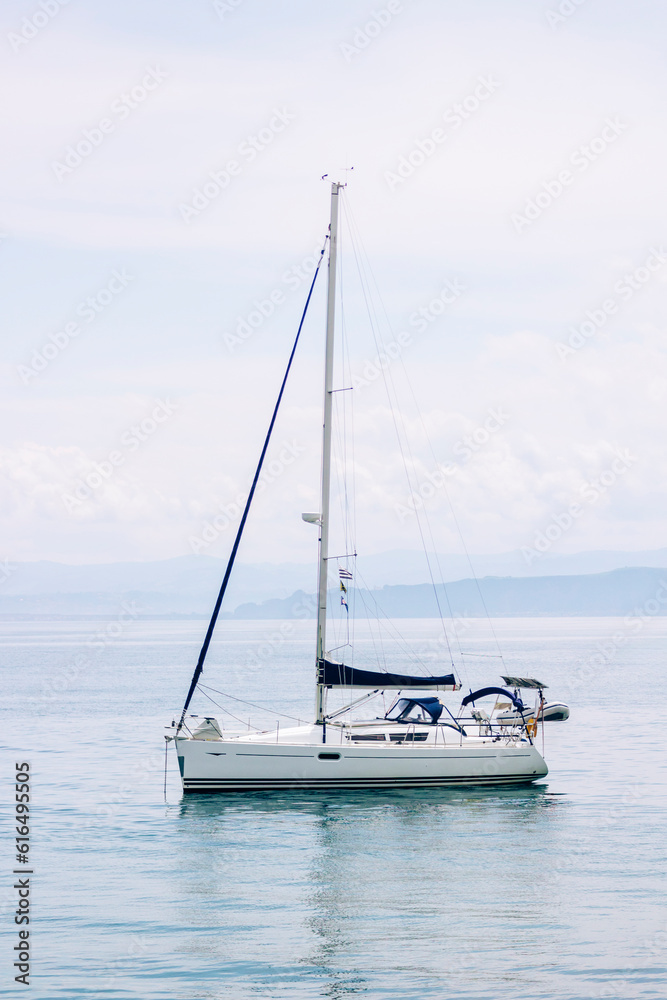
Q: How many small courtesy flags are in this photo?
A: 3